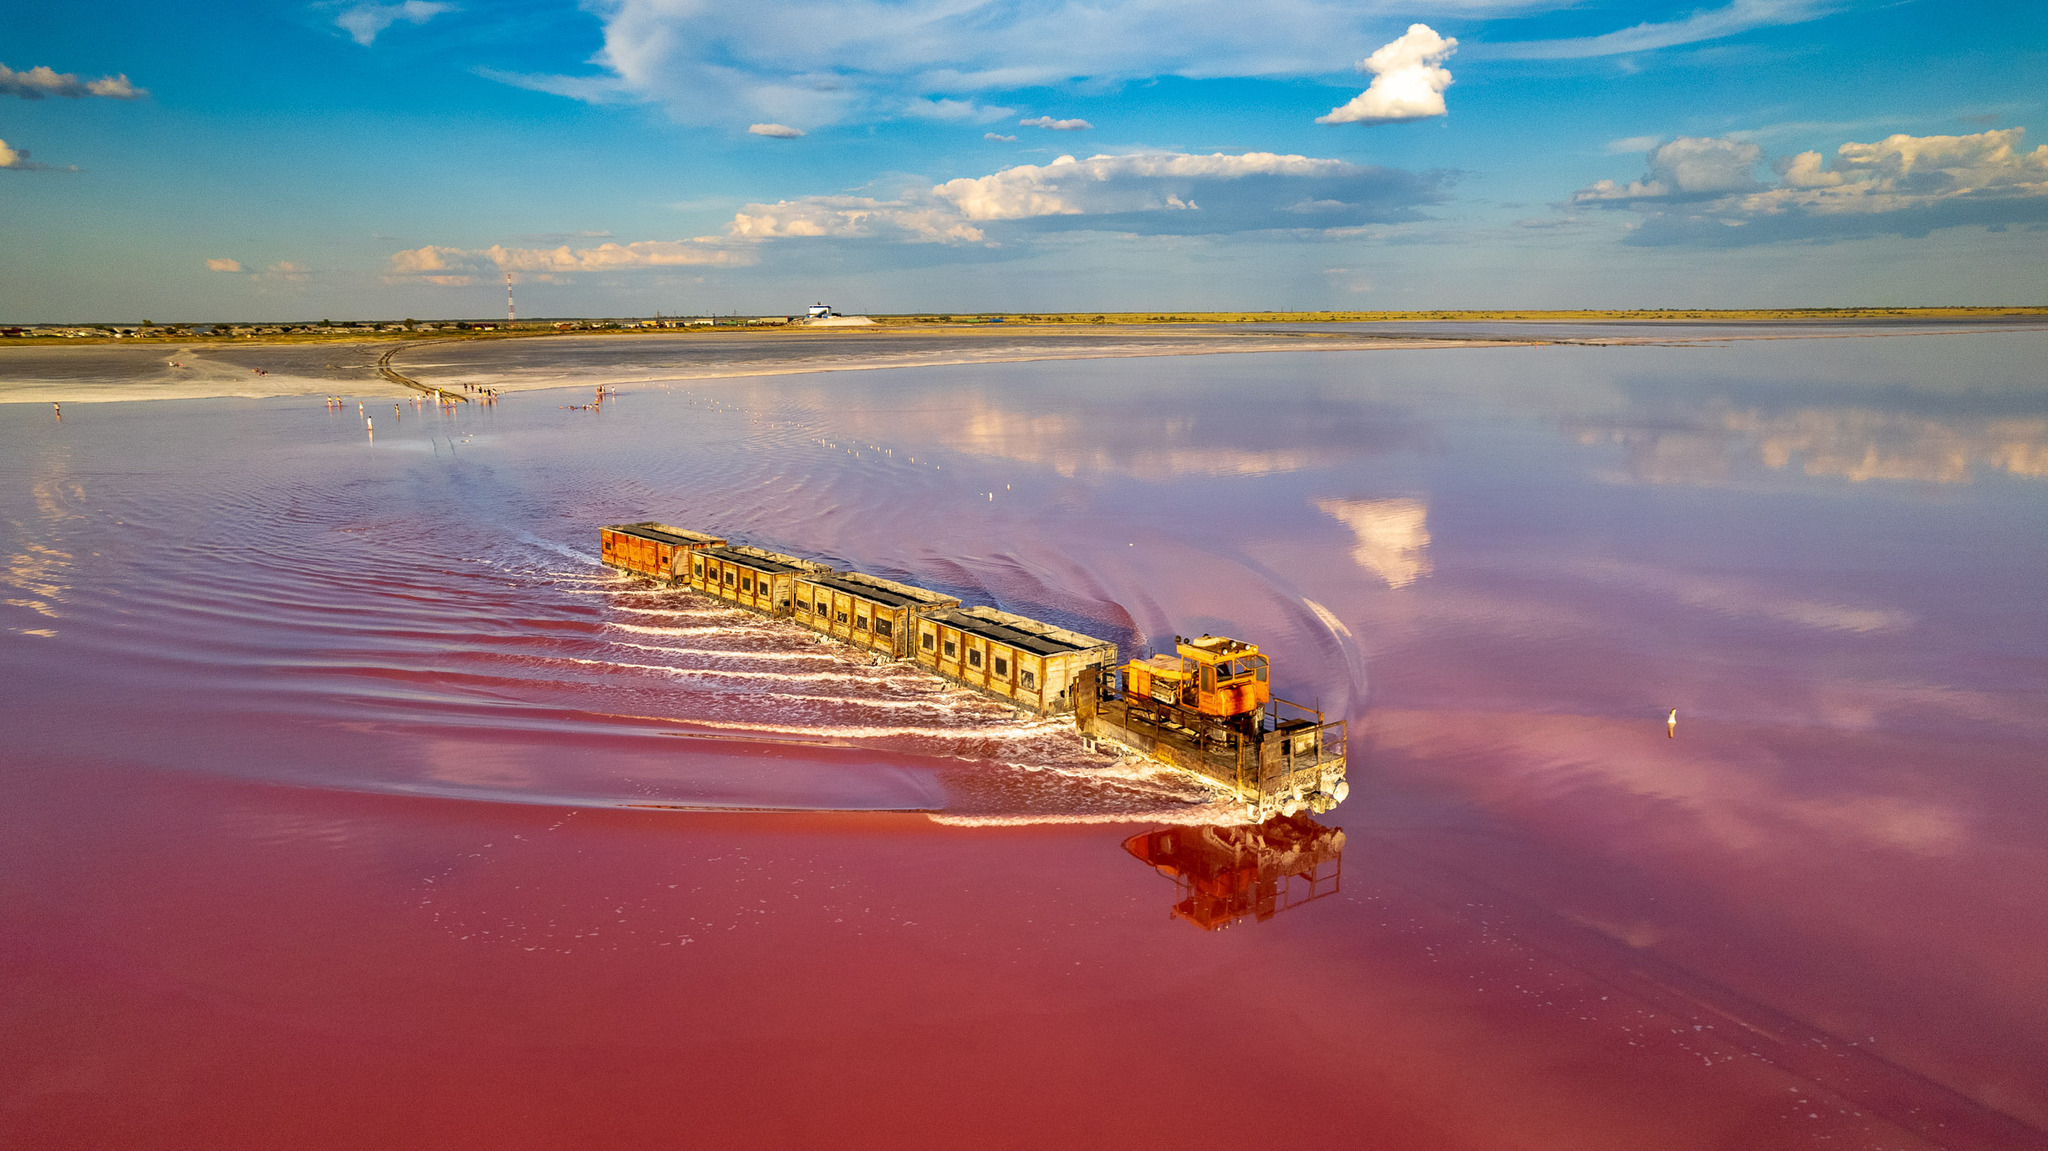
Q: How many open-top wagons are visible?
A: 4